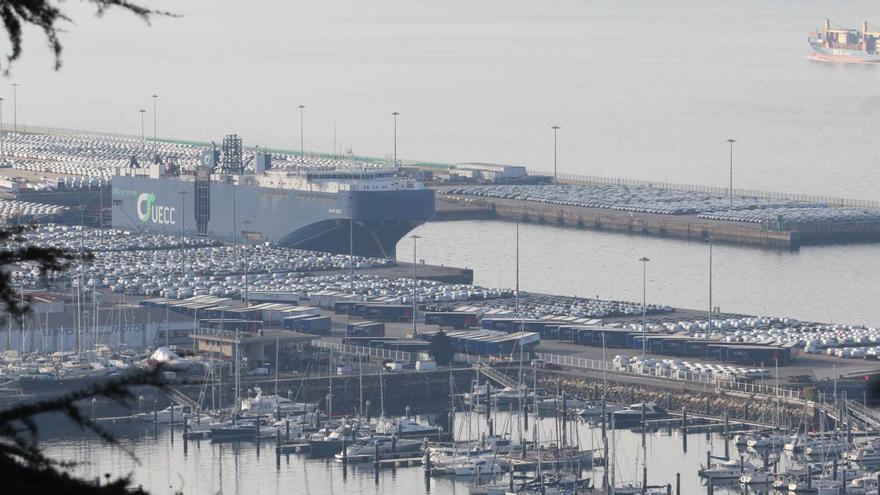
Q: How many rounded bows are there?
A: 1